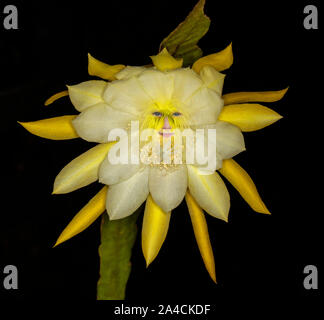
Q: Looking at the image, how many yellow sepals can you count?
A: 11